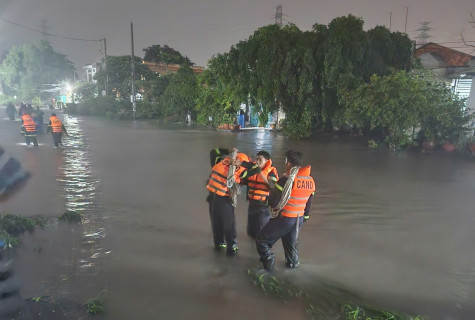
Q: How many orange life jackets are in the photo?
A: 5